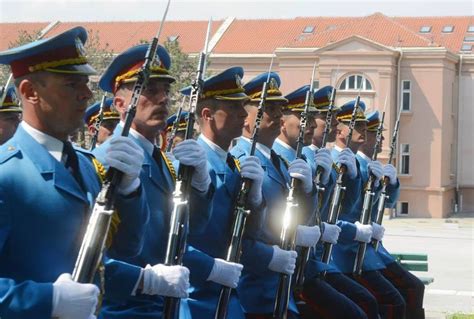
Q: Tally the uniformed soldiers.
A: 11